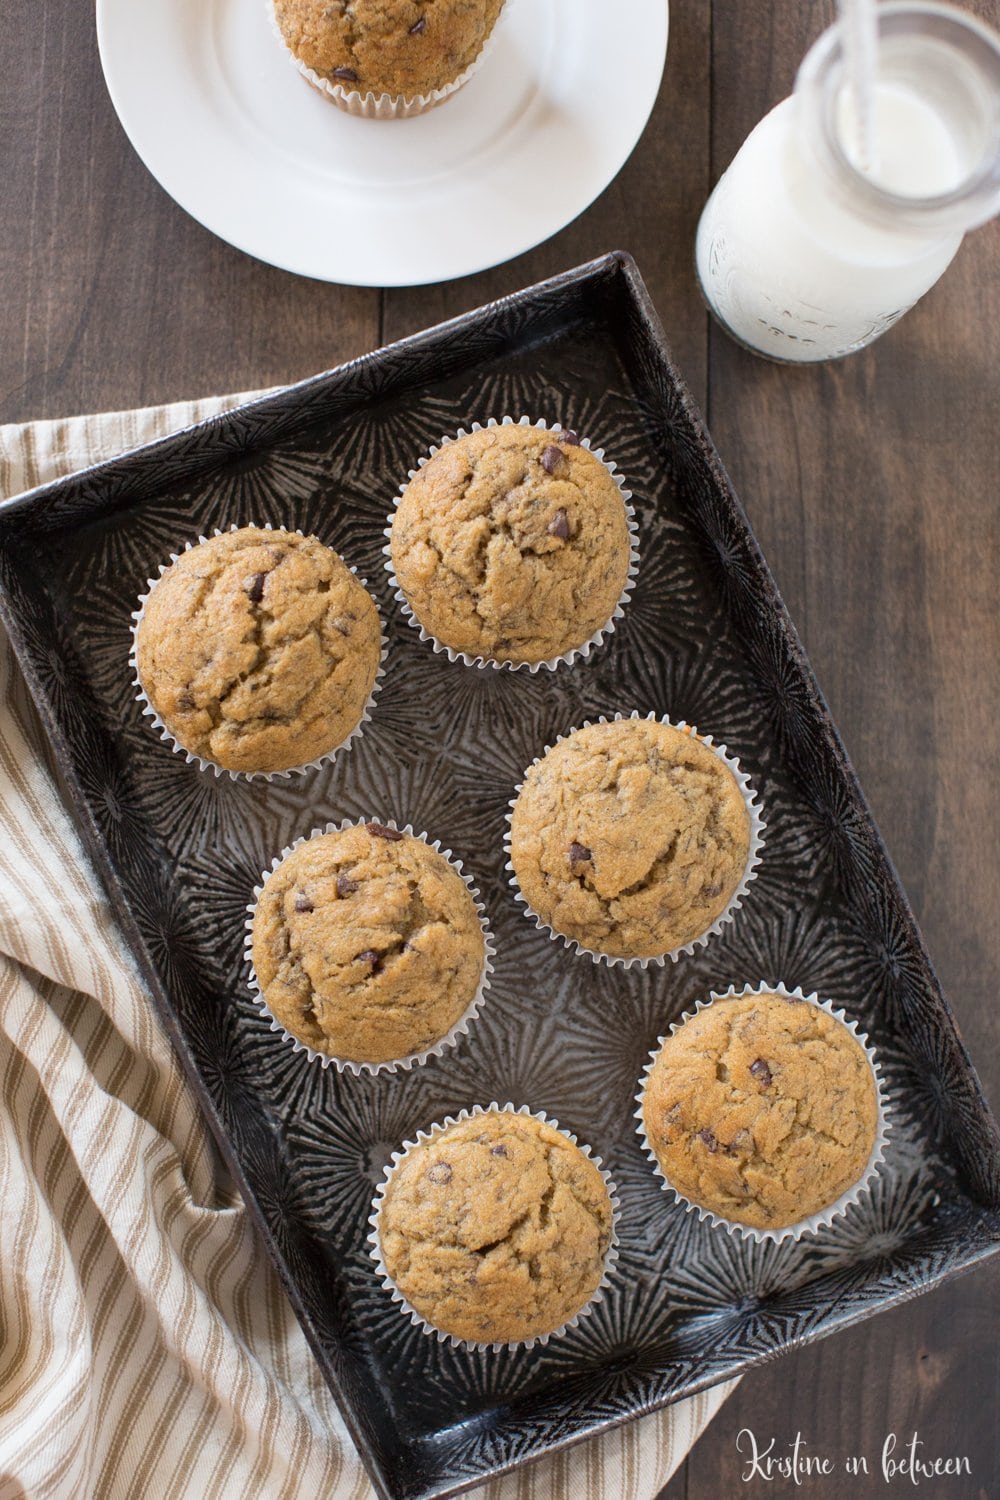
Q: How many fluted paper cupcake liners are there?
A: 7